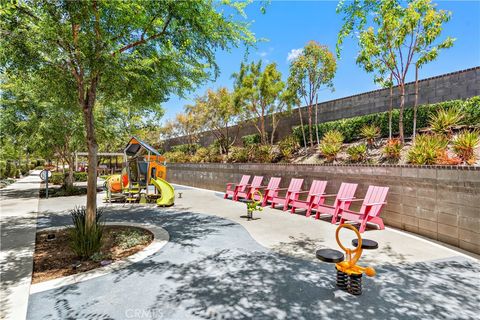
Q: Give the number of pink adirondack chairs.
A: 7